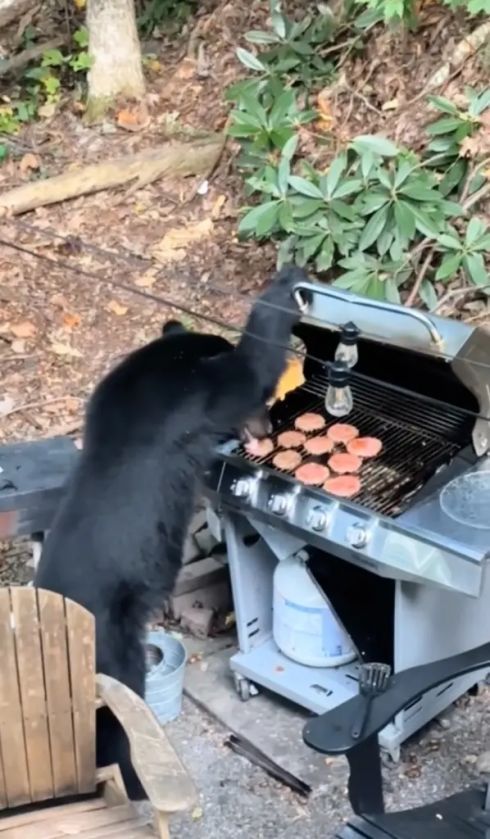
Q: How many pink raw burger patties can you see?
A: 10